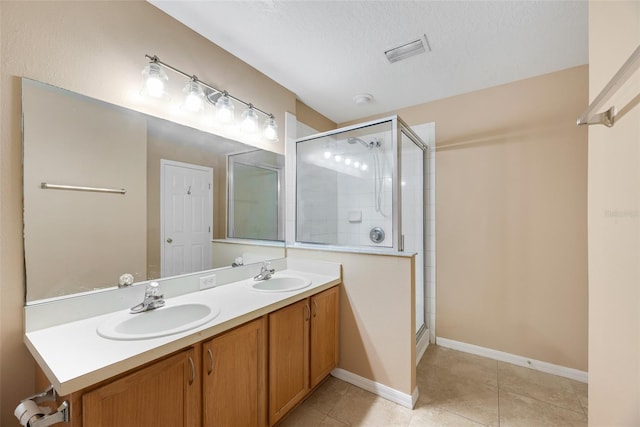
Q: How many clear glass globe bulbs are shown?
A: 5